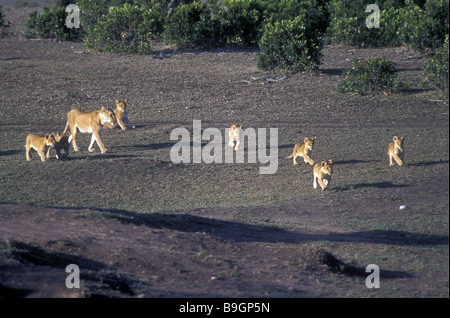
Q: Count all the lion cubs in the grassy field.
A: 7